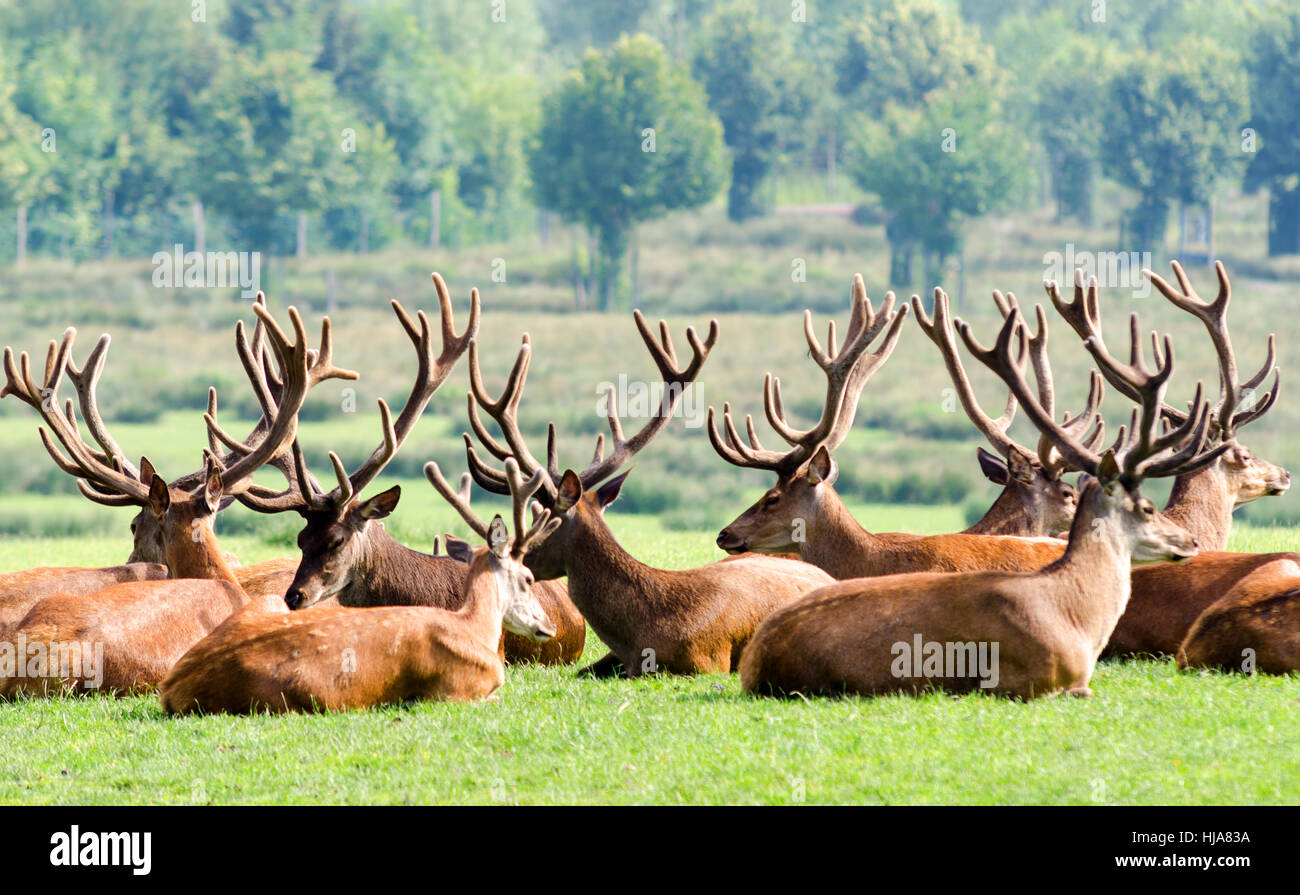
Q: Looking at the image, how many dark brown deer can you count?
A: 1